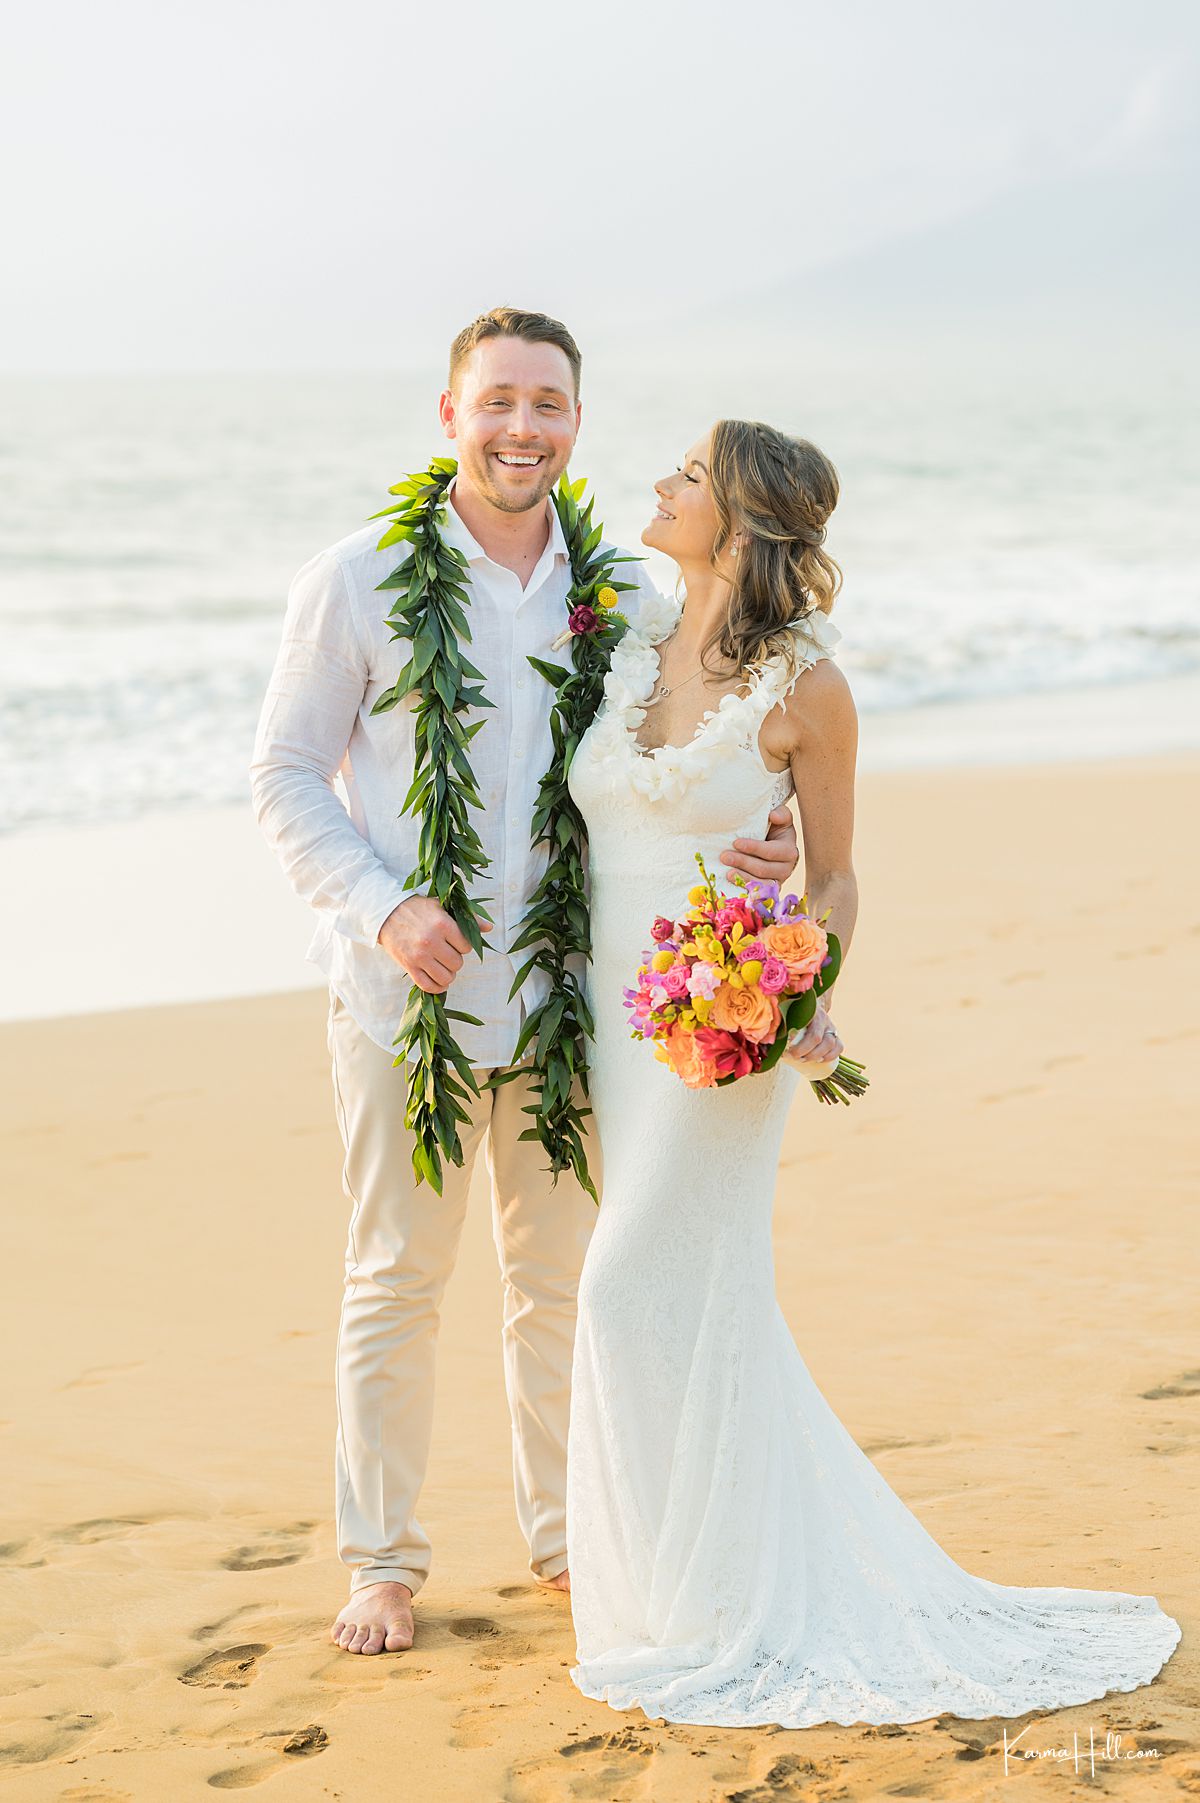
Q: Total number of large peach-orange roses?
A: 3